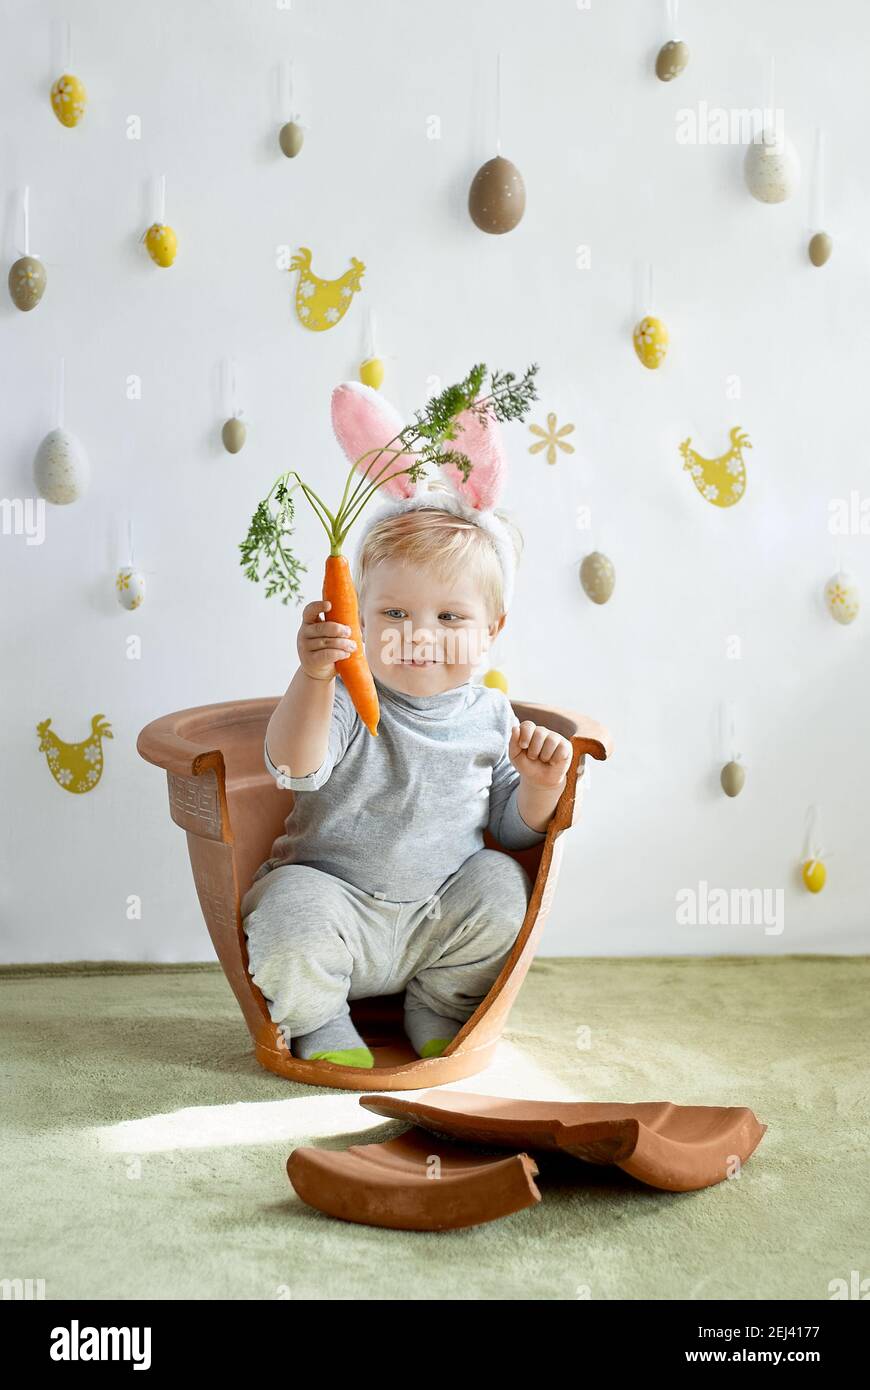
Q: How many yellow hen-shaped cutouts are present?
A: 3